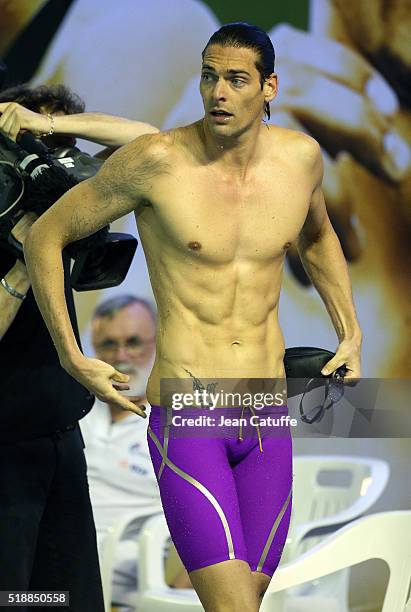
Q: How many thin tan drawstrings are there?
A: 2